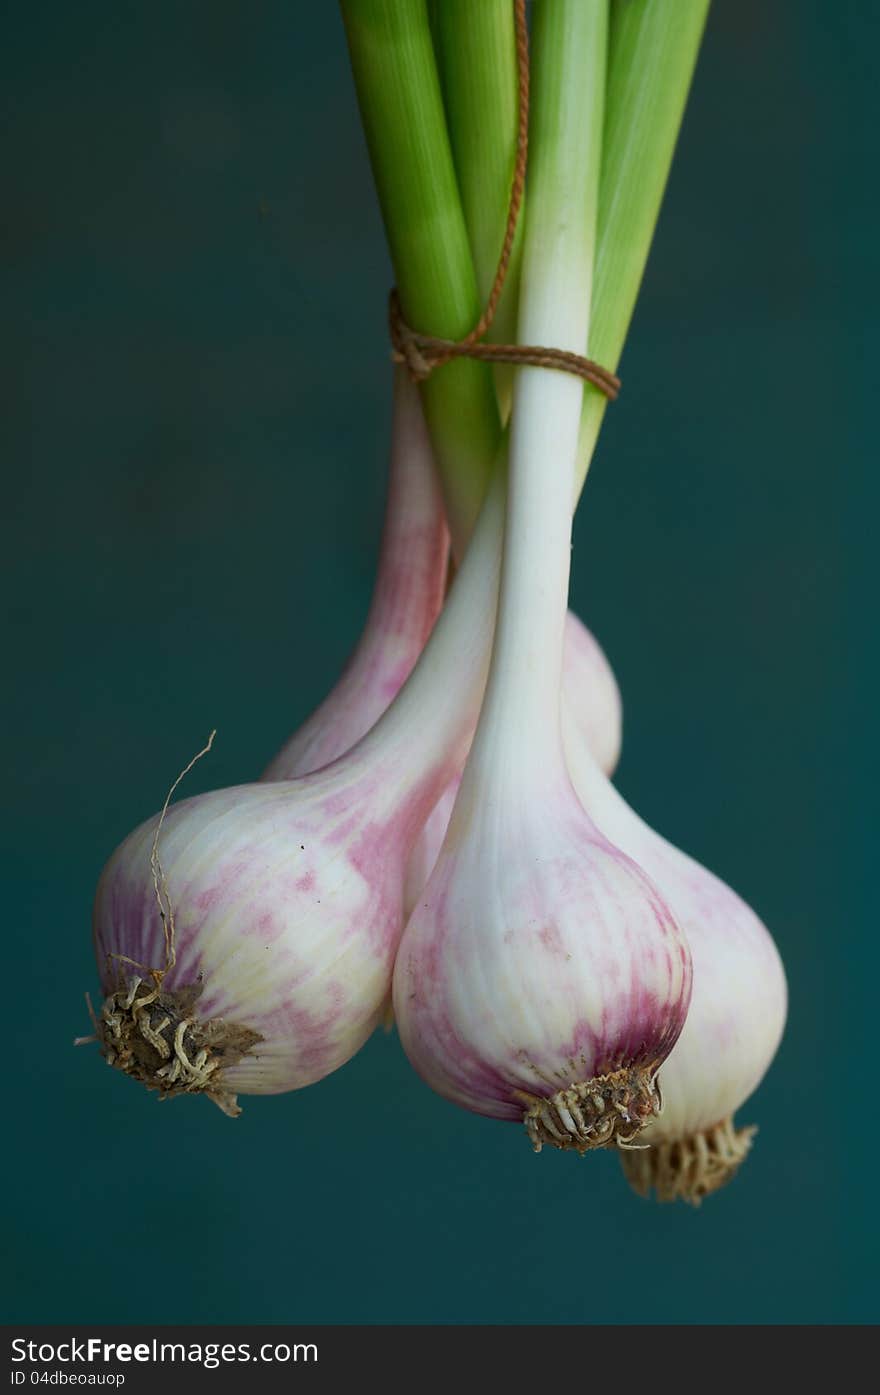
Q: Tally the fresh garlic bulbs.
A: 5